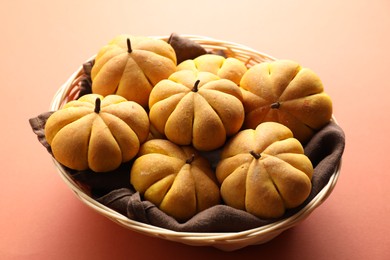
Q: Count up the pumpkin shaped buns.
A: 7